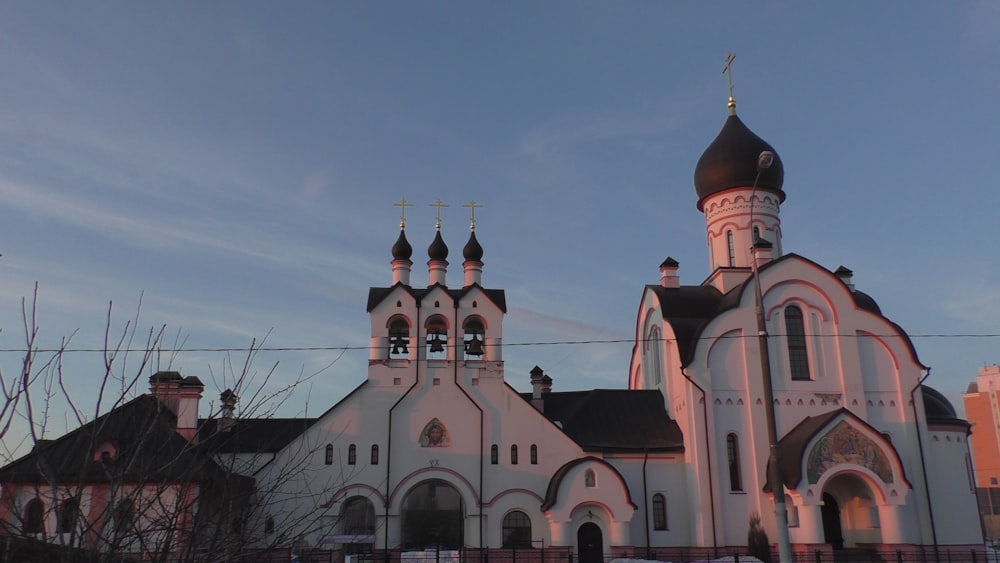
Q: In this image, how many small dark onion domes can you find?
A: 3